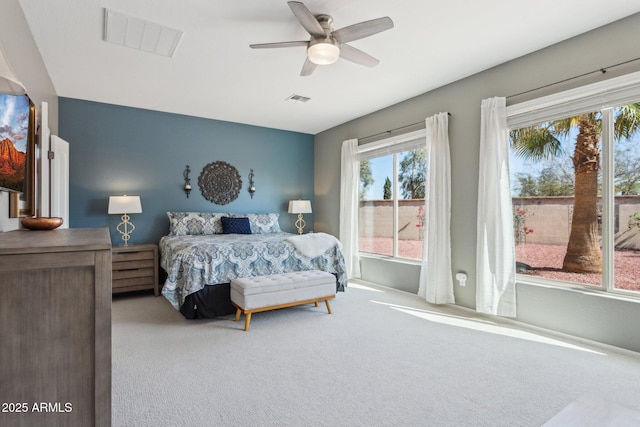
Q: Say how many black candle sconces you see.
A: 2